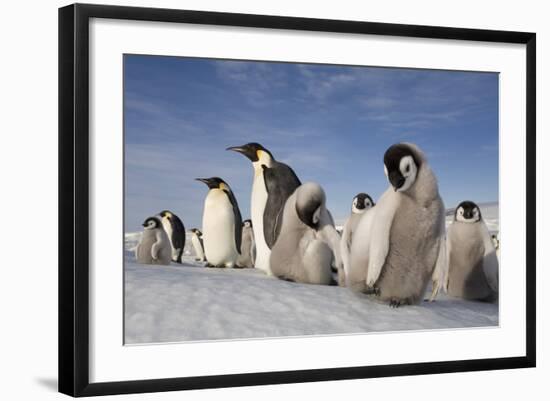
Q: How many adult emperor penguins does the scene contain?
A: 4